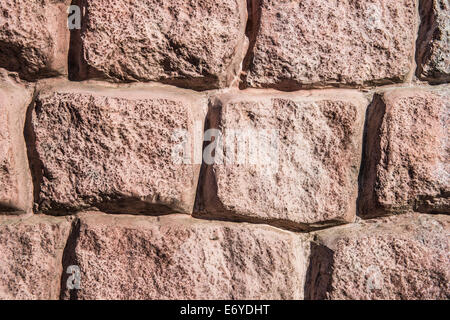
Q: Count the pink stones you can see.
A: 11